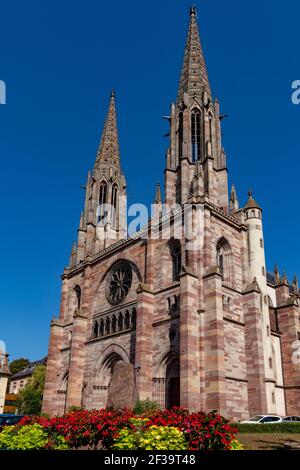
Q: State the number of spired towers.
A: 2